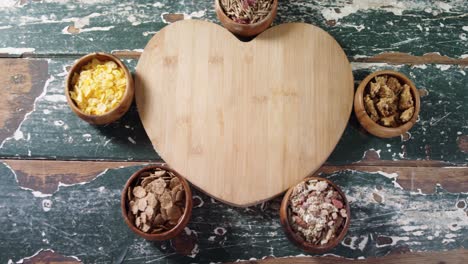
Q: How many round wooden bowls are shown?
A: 5